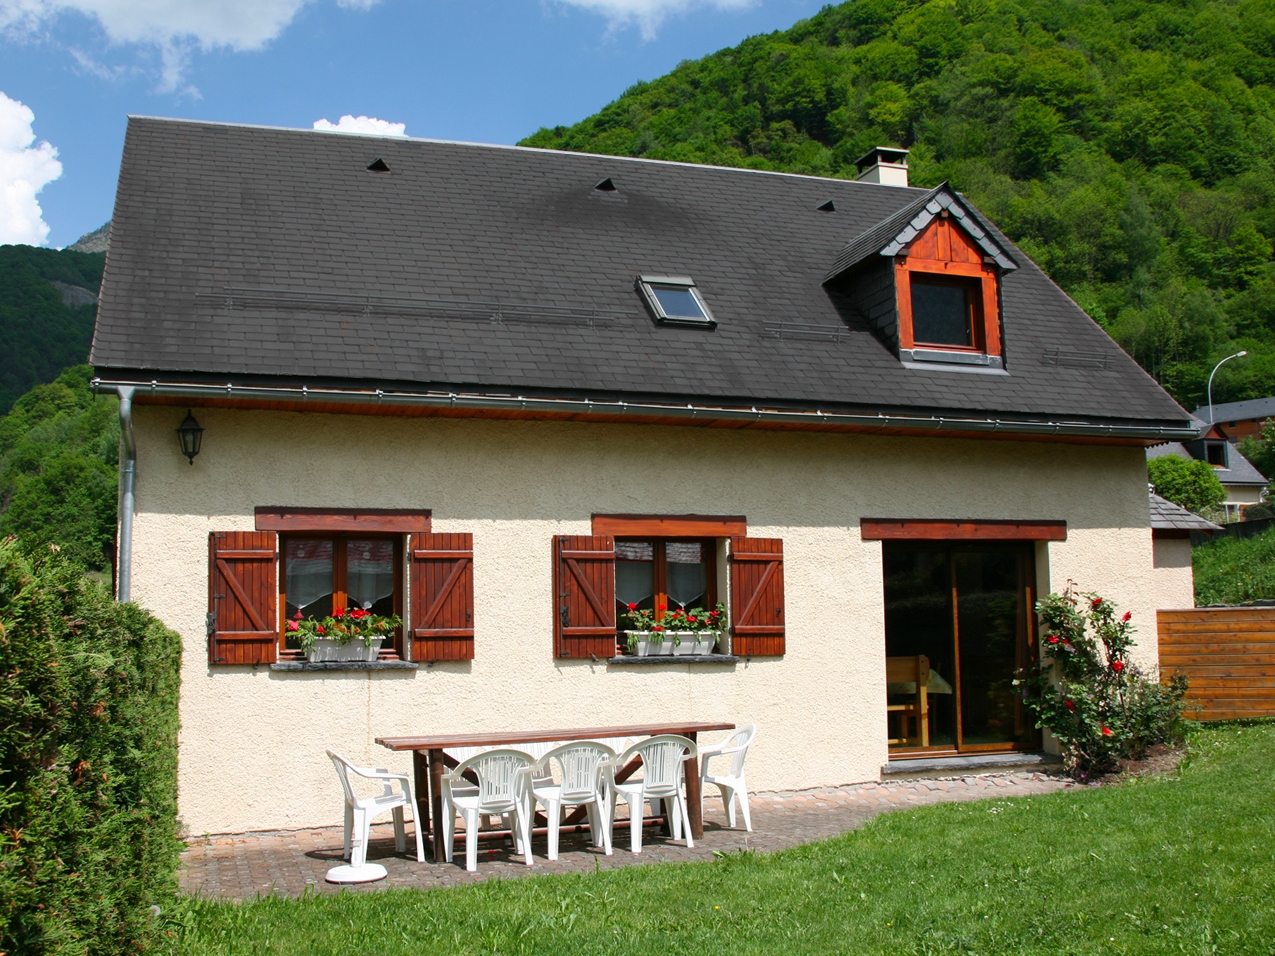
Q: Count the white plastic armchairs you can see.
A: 8